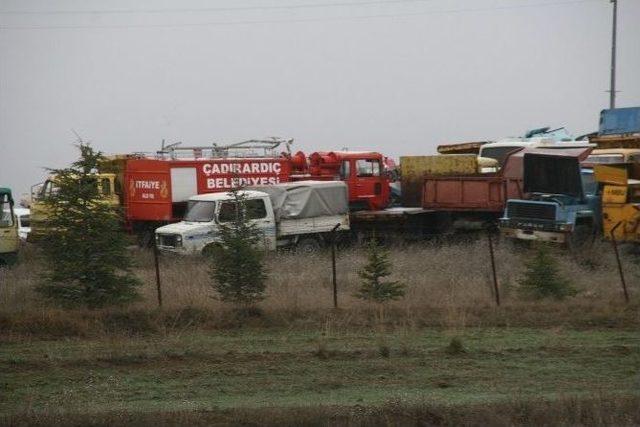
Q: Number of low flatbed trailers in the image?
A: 1